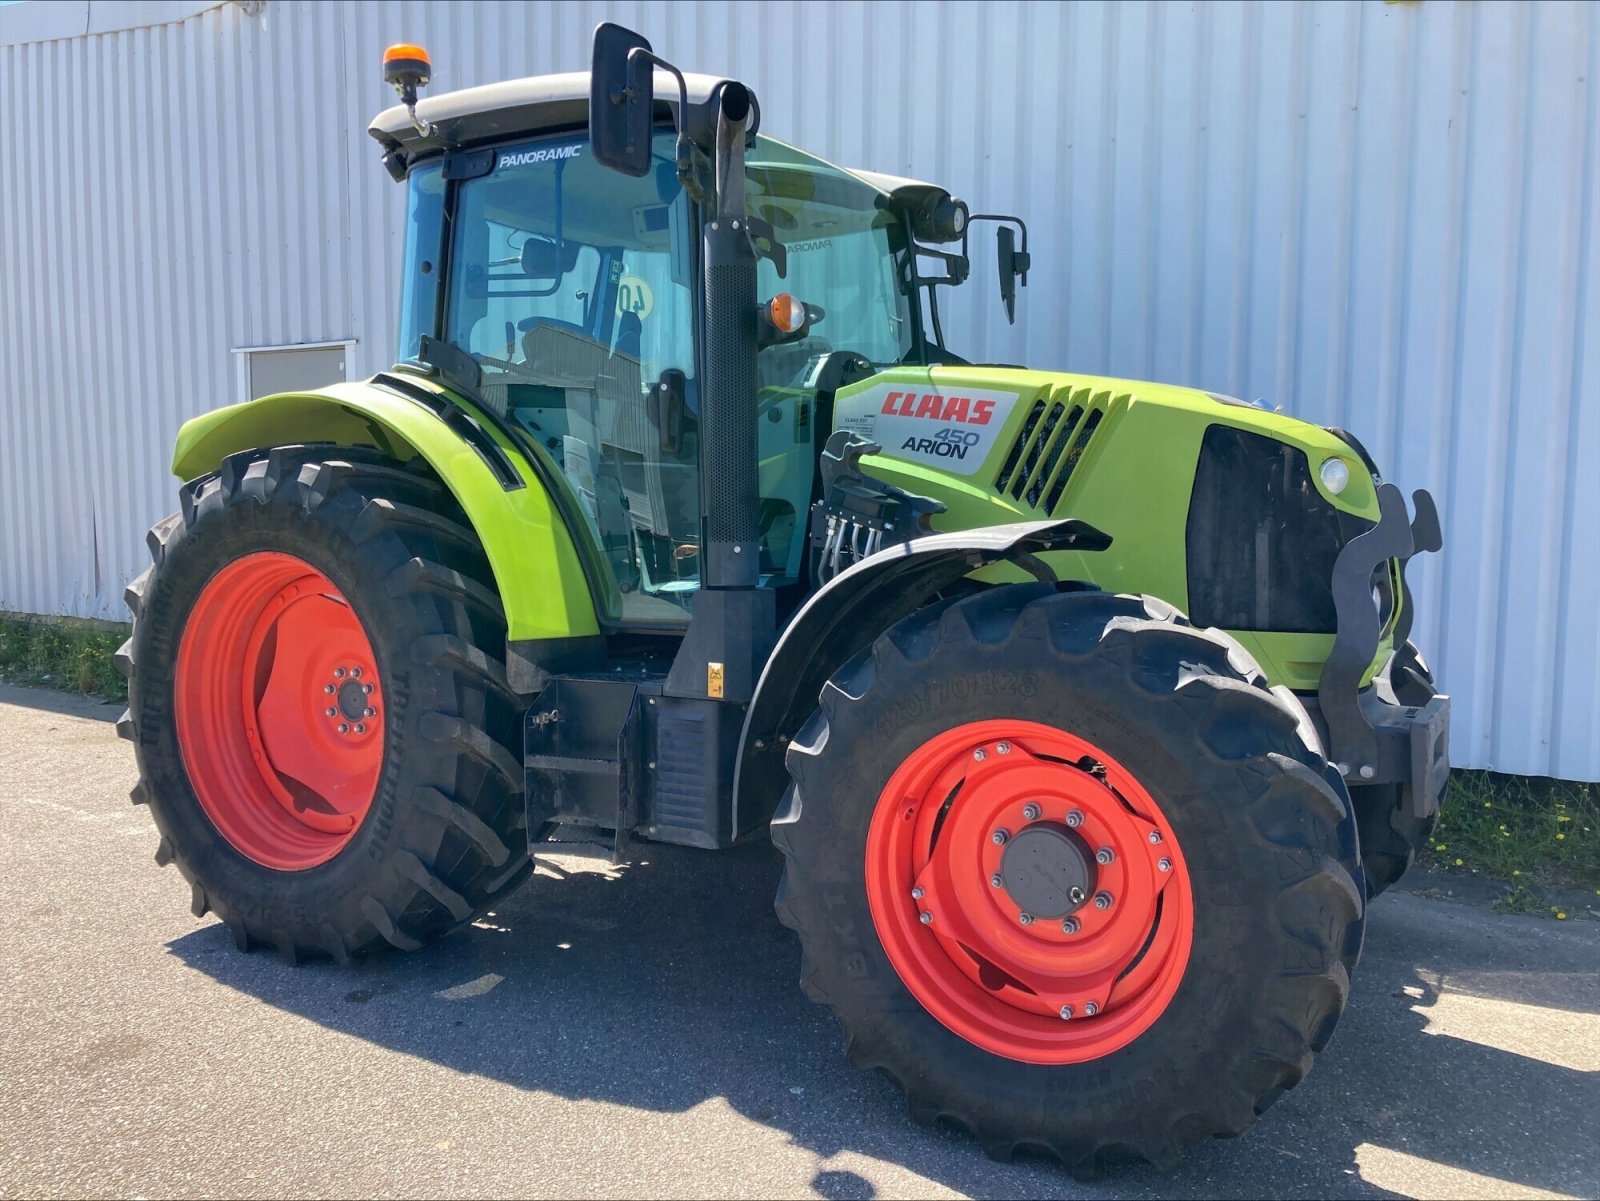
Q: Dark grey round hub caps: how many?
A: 2